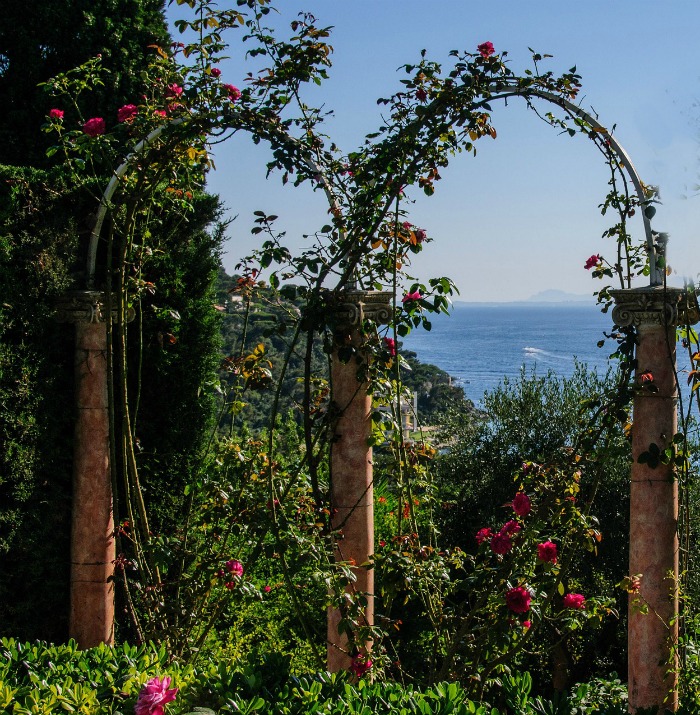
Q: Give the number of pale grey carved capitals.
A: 3